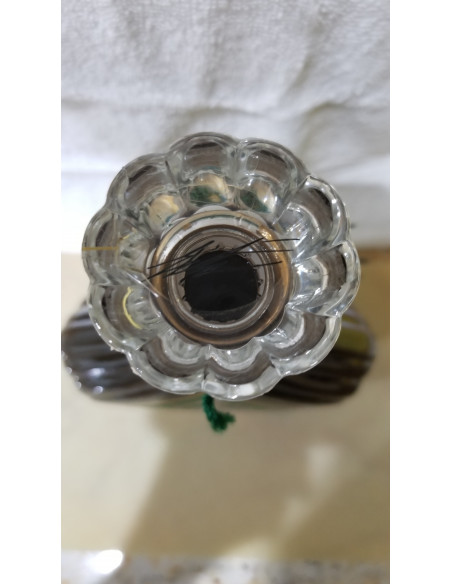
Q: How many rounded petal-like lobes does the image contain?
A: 10